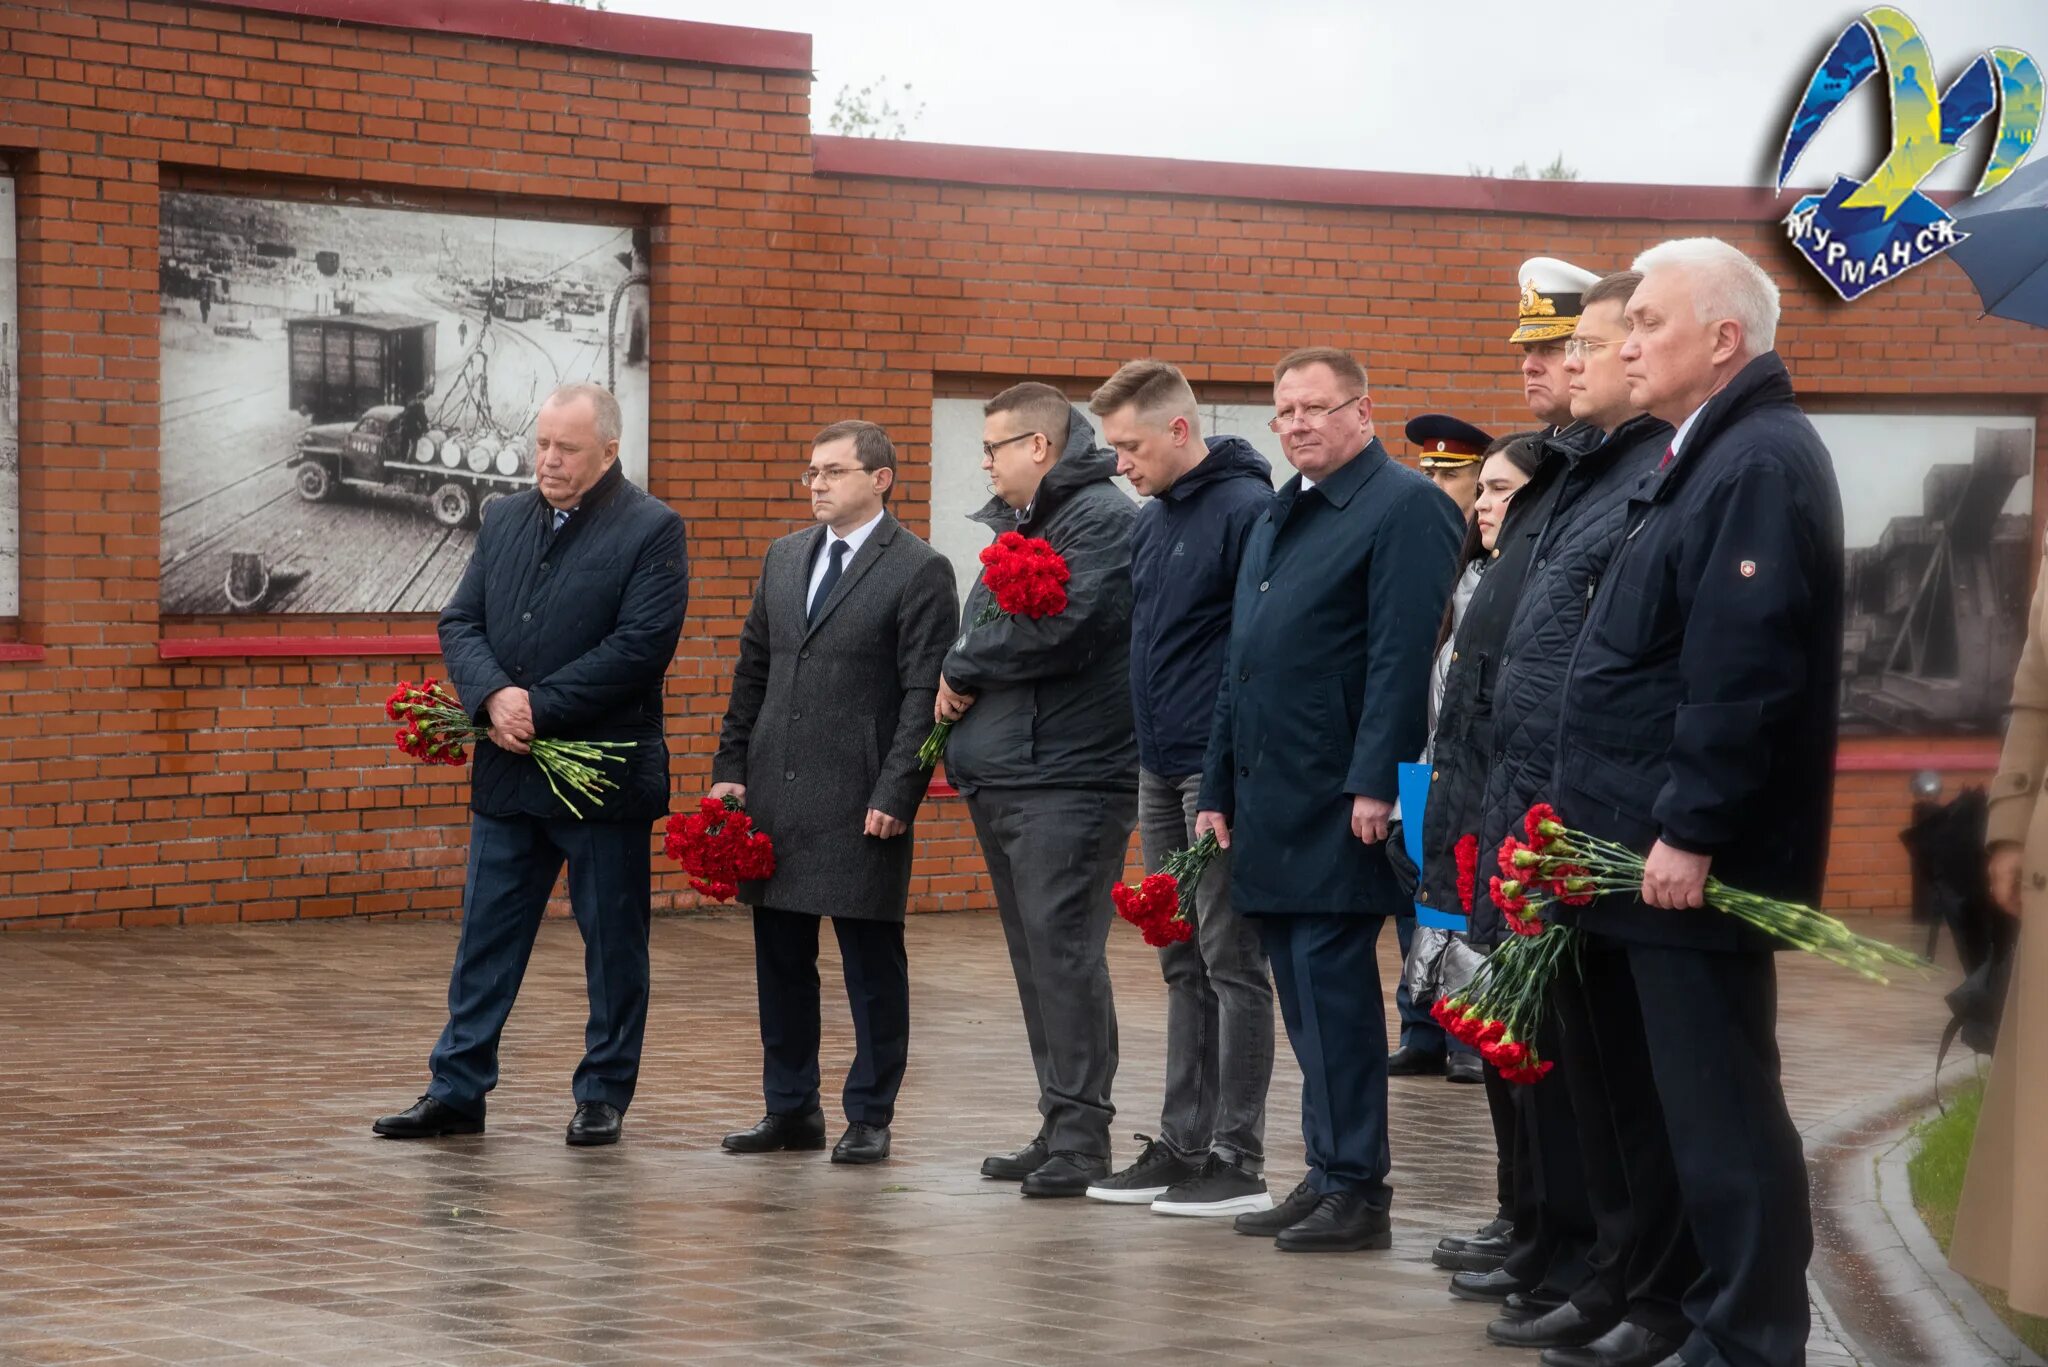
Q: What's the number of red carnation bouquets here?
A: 7